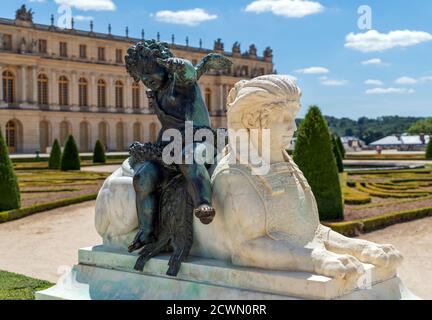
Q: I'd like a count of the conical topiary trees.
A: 8